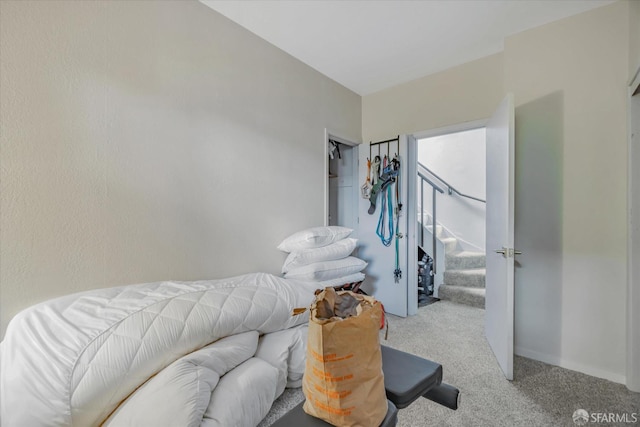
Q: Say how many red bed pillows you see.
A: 0